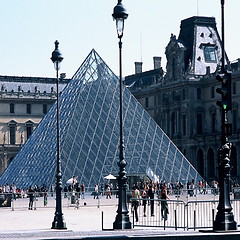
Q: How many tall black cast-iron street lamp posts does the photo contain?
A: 3